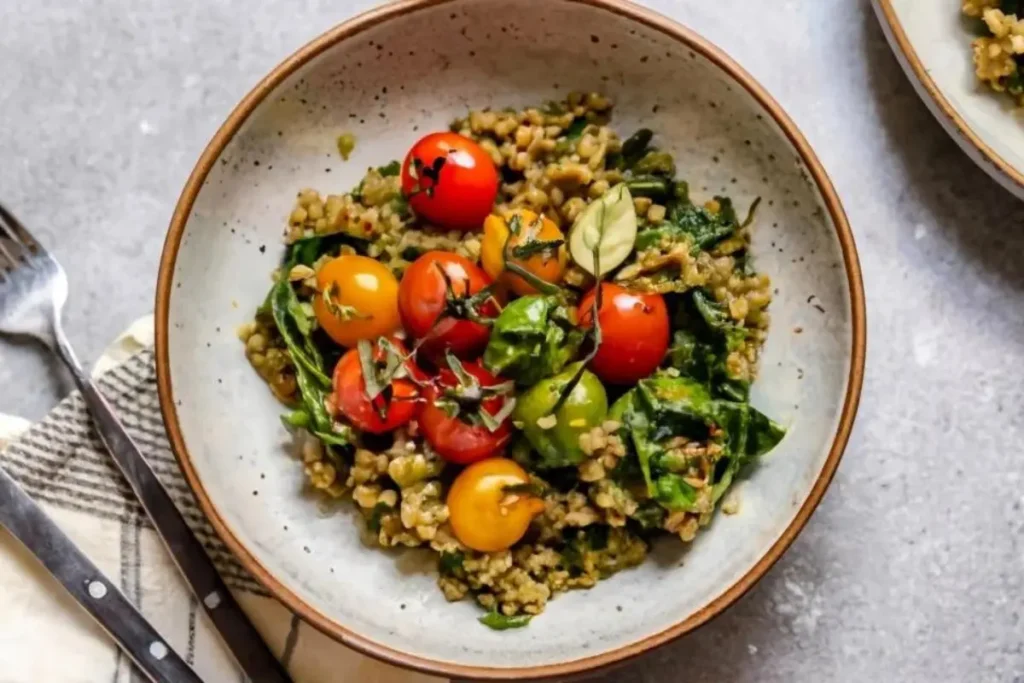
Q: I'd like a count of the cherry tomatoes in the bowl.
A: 9